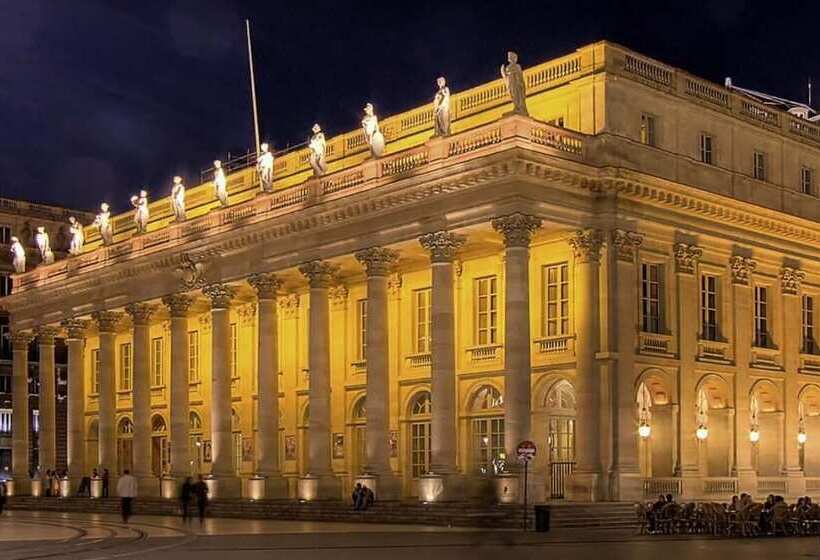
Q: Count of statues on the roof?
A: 12